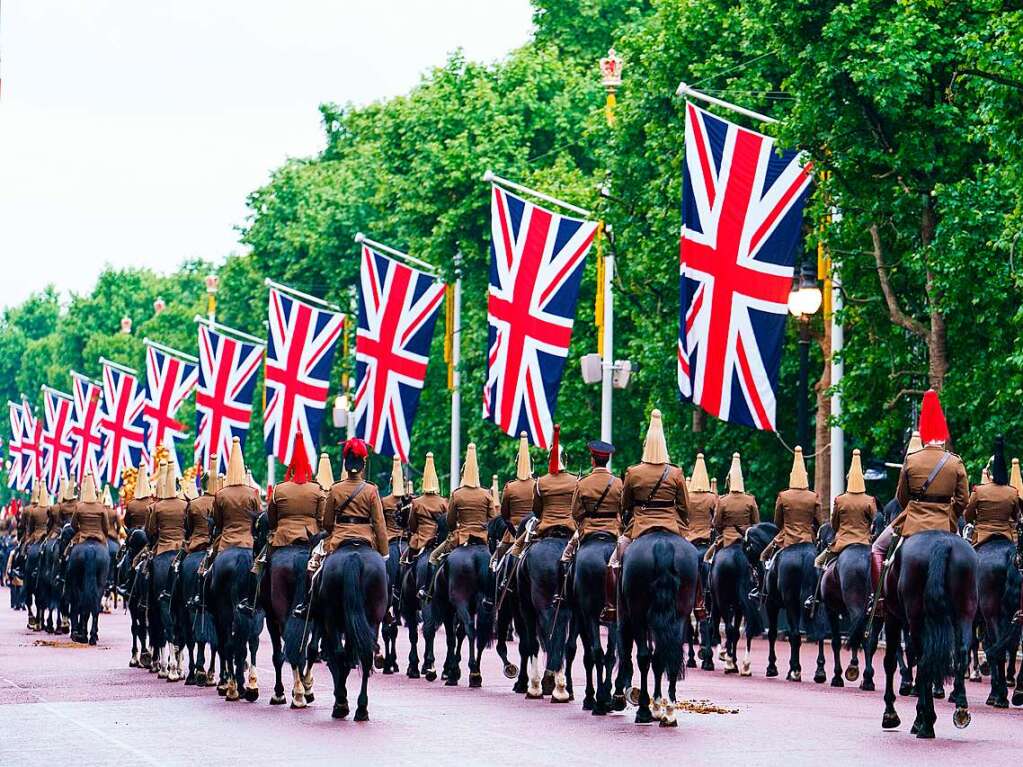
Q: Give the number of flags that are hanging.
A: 11